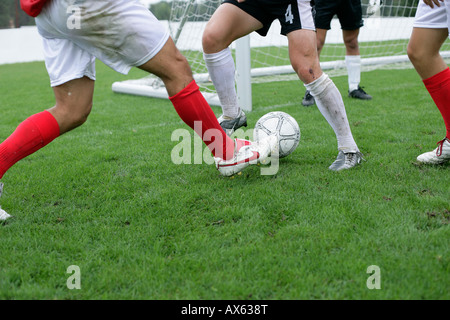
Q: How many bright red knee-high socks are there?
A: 3